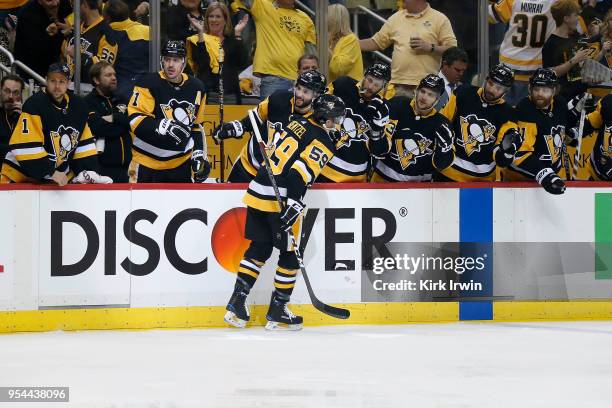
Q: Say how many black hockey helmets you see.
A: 7